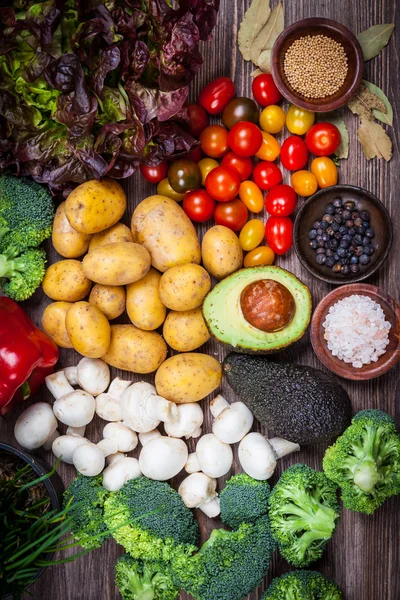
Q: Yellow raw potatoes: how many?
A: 15